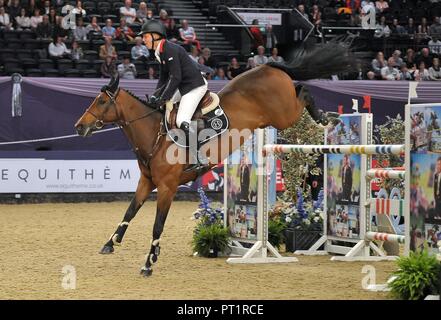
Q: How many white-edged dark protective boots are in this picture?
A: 2